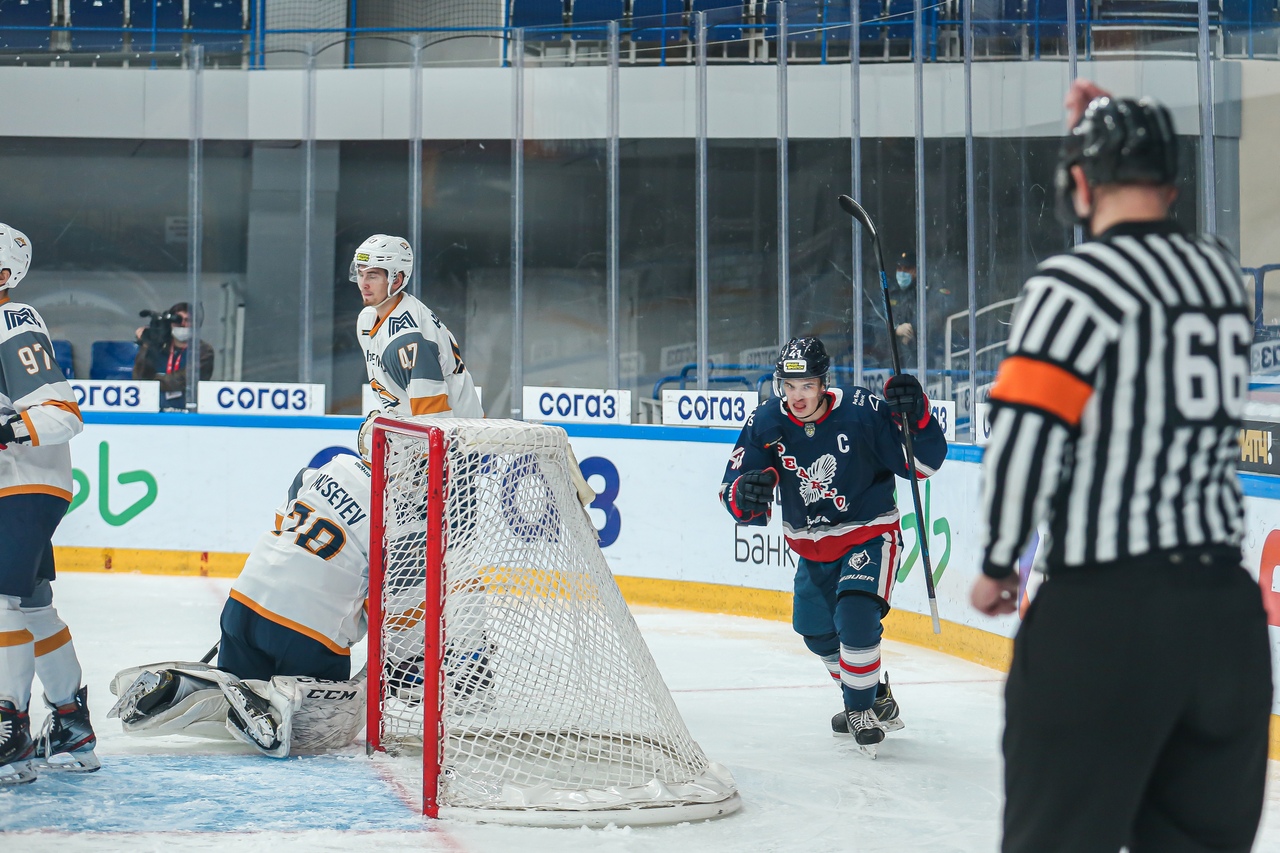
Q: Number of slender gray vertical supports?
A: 12